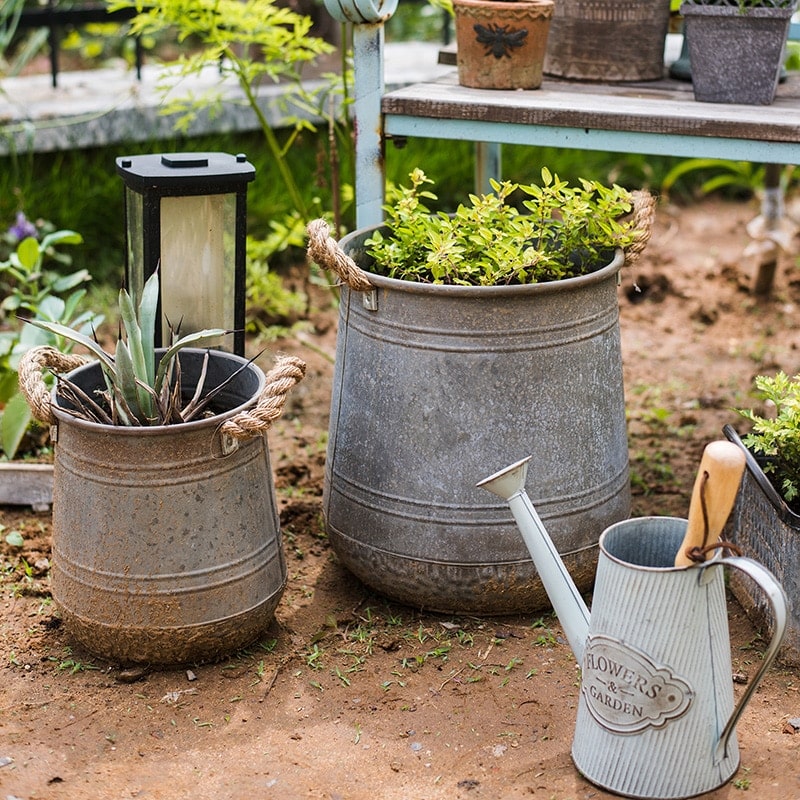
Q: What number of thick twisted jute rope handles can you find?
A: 4